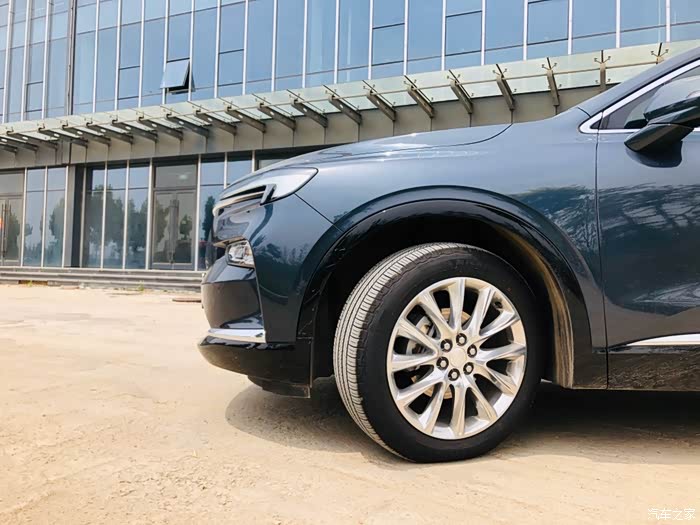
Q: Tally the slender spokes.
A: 12